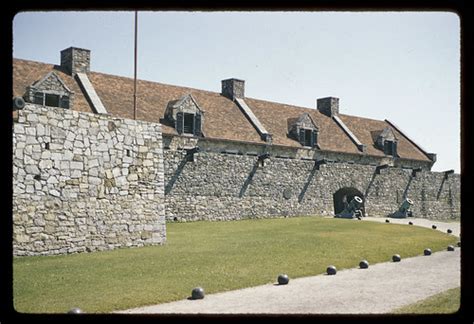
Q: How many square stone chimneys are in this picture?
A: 3